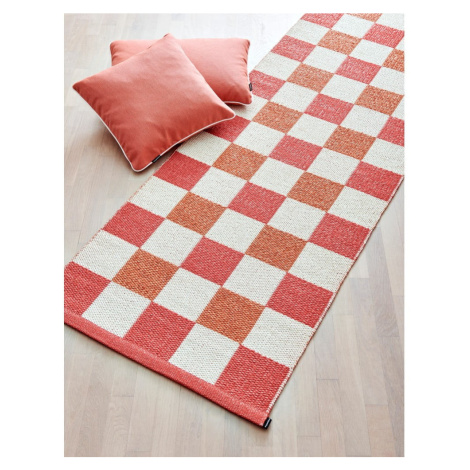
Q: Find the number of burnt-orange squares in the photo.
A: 13